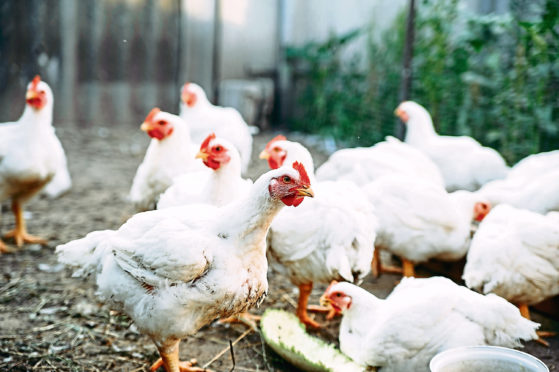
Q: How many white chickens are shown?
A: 12